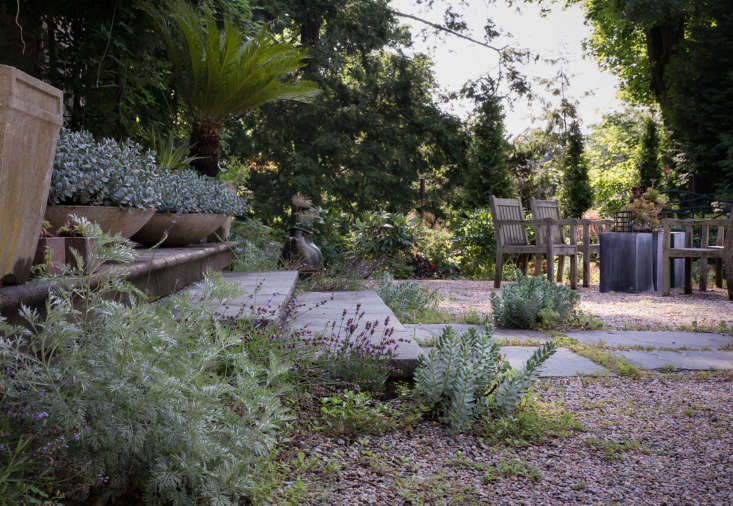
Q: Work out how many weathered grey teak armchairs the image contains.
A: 4